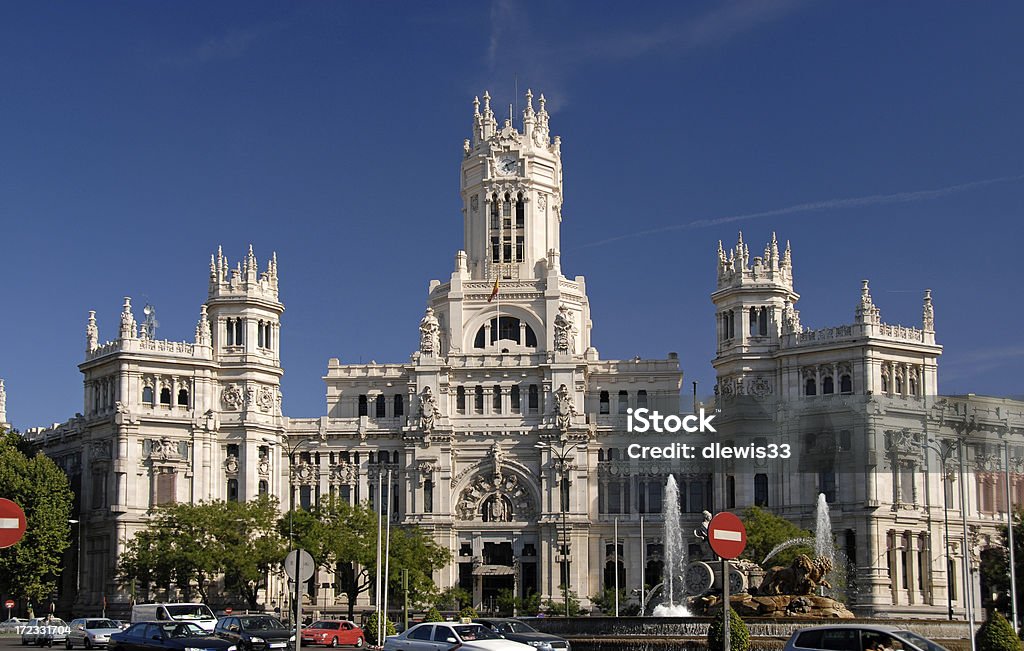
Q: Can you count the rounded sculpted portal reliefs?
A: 1